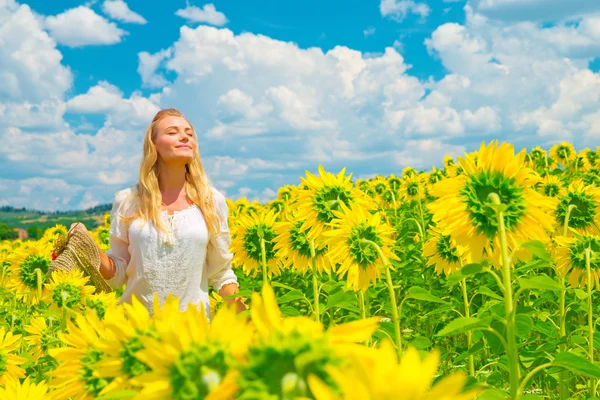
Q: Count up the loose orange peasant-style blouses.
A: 0